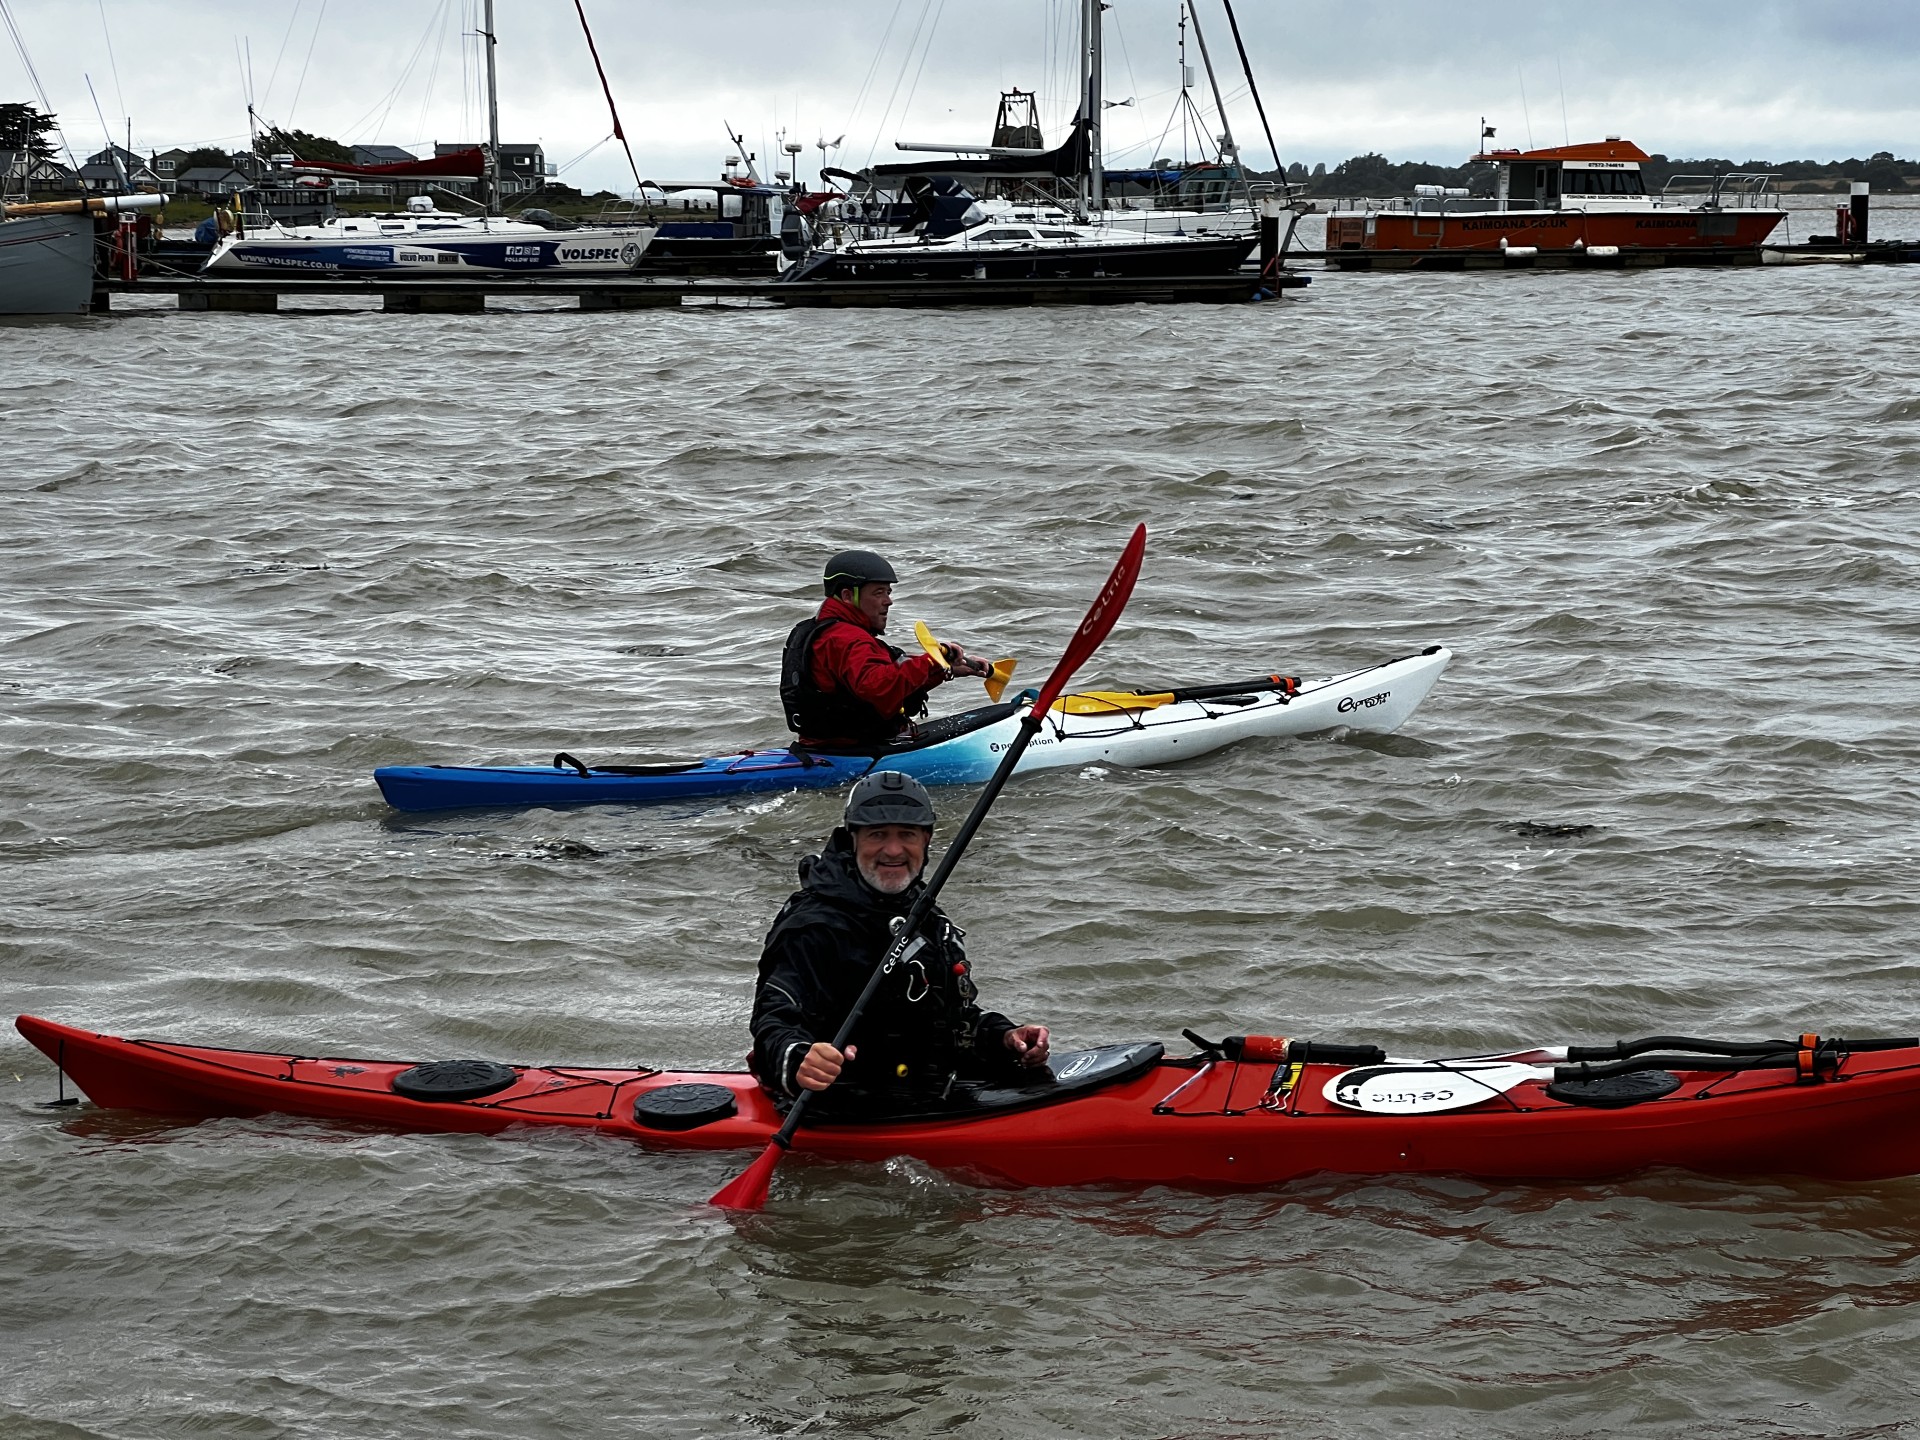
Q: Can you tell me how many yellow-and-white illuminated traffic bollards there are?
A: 0